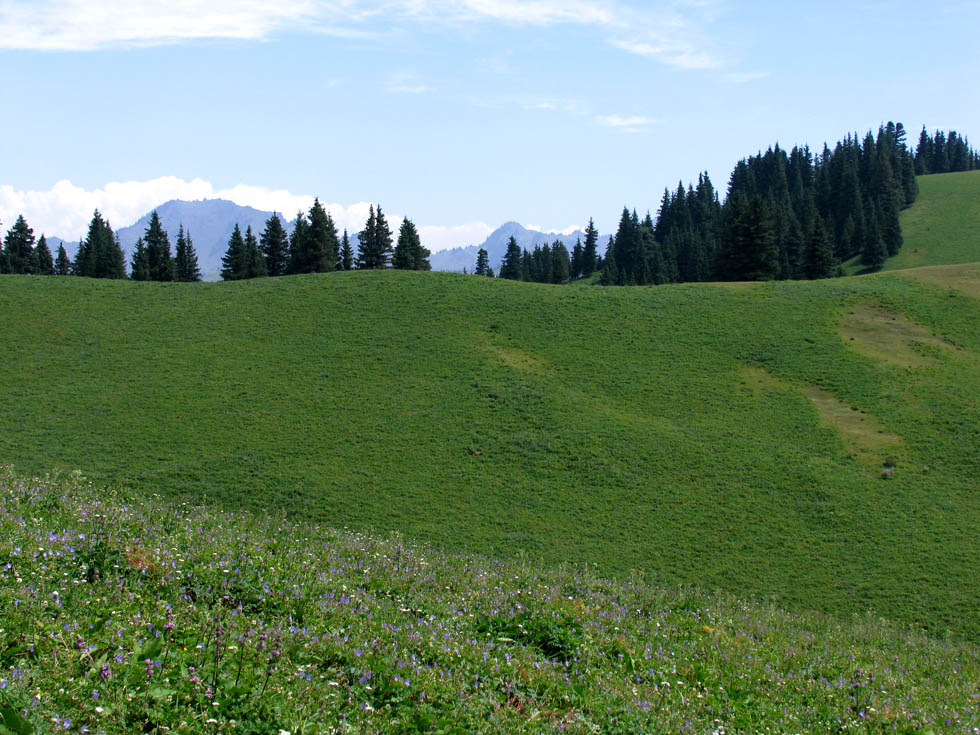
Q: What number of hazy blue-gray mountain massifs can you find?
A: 2